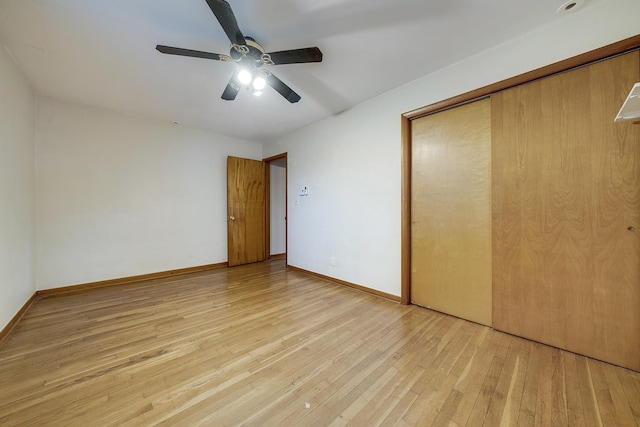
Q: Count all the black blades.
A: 5